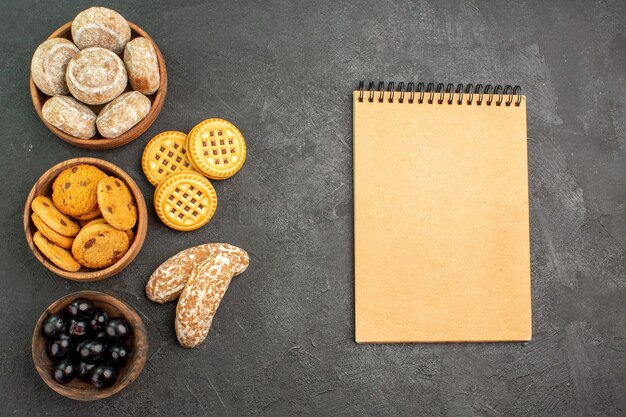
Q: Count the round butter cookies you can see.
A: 3